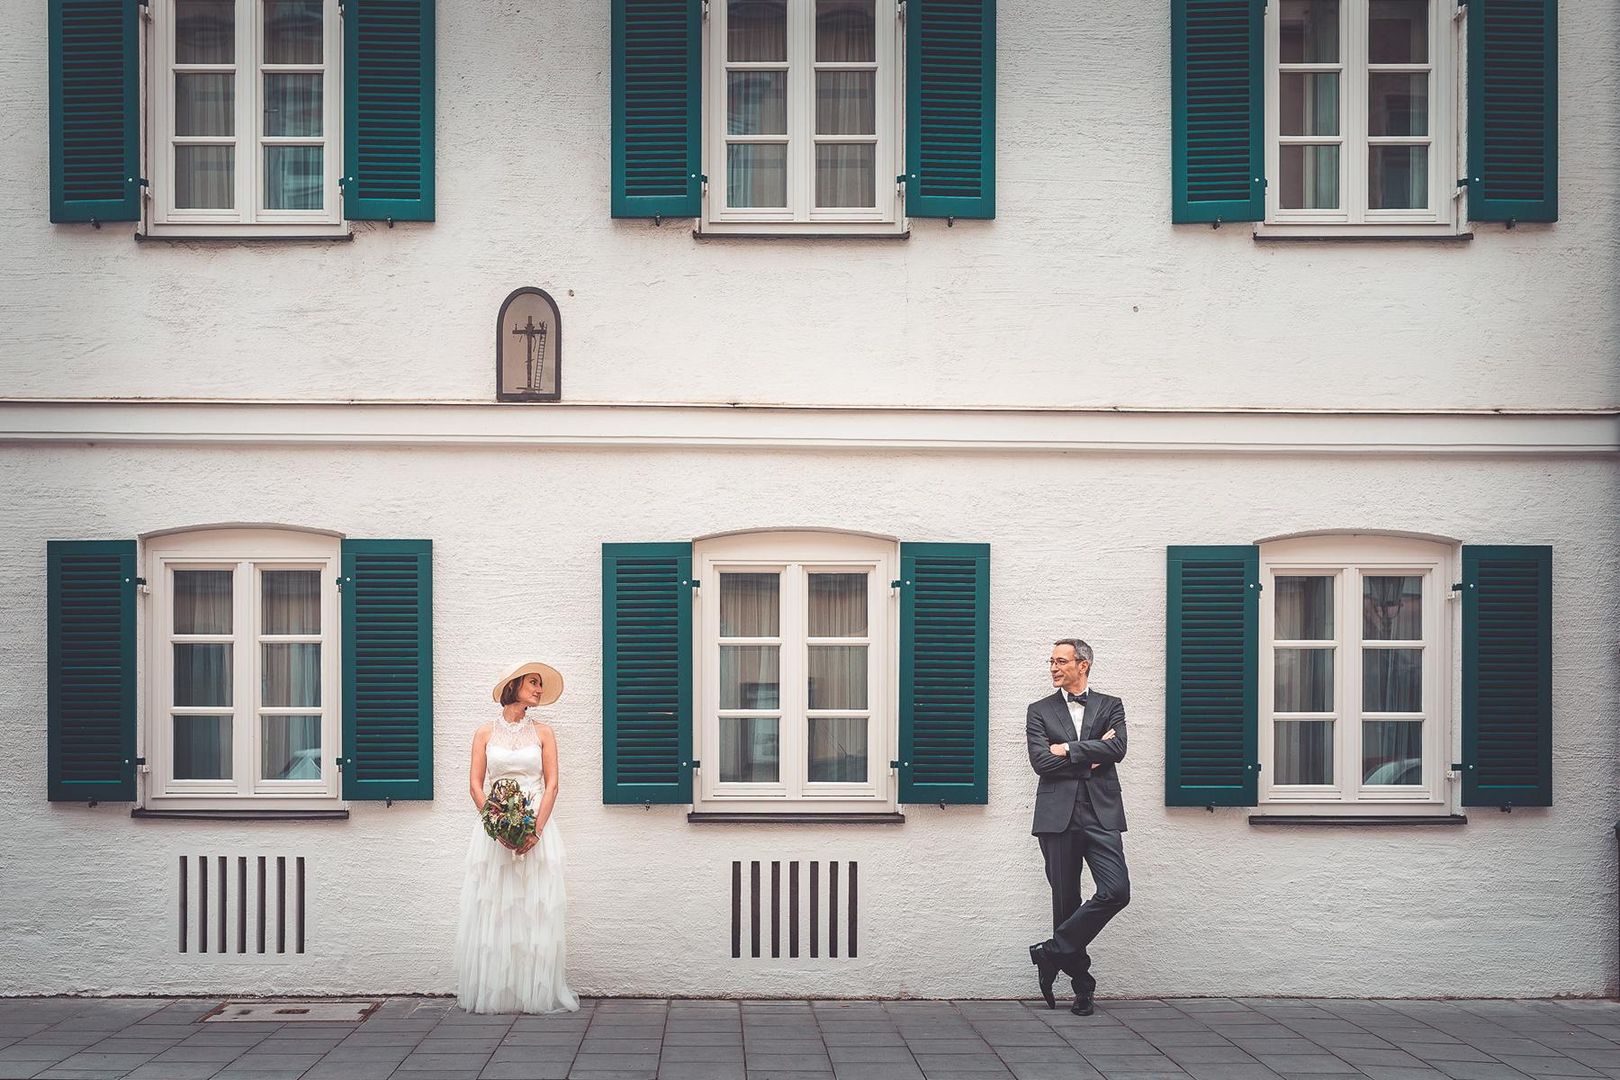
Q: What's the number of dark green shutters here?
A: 12